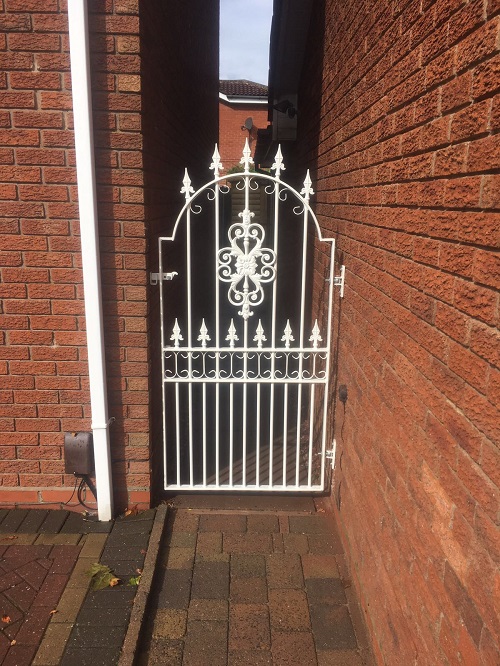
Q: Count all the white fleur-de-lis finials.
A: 11